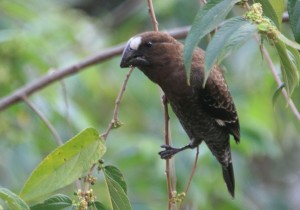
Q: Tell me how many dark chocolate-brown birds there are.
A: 1